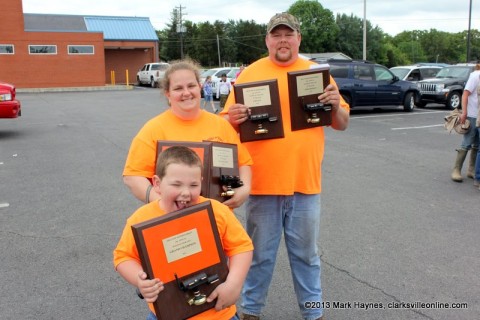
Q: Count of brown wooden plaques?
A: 5